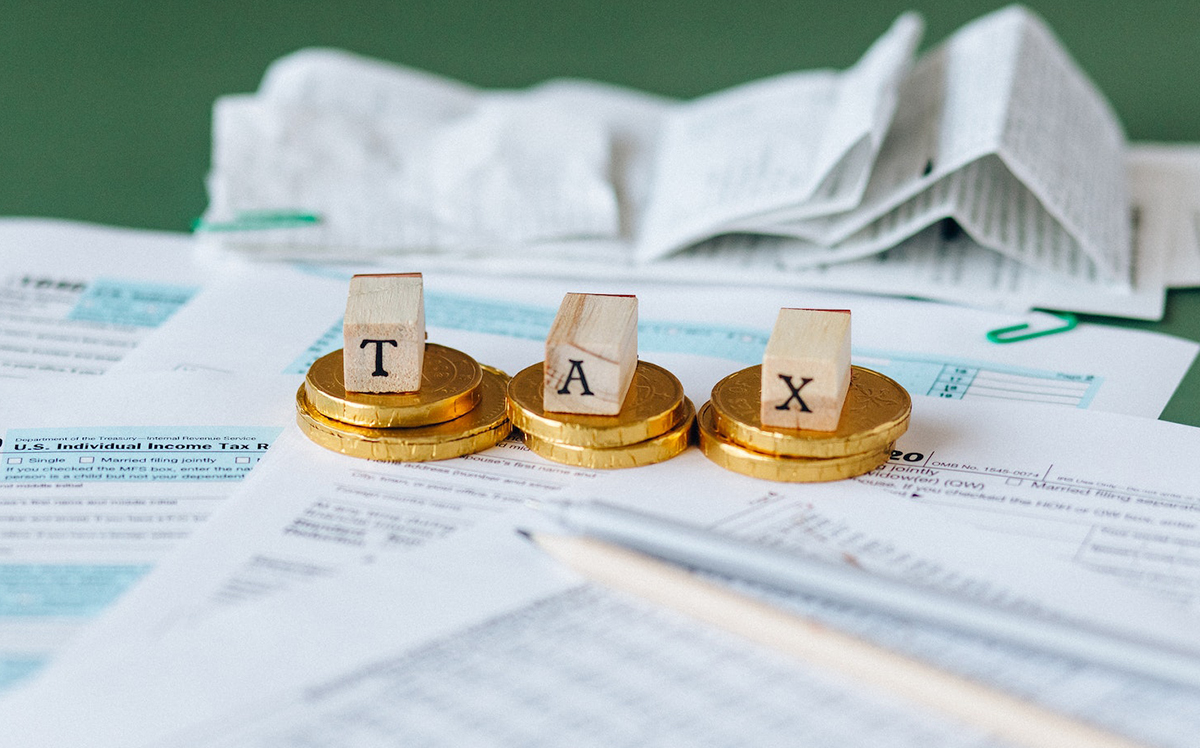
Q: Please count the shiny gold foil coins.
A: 6